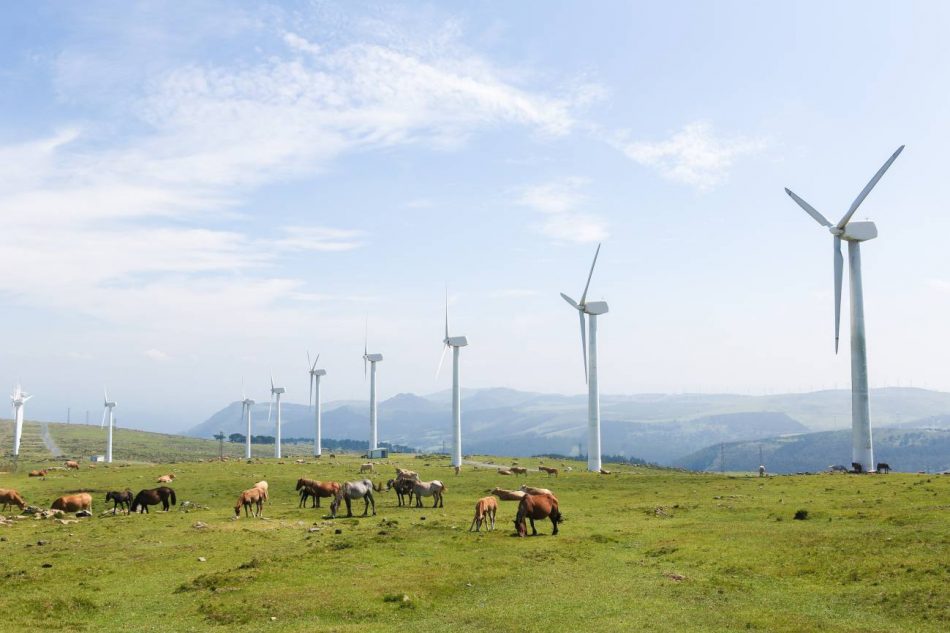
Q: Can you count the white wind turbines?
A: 9